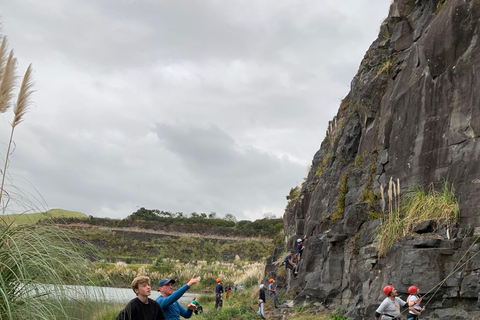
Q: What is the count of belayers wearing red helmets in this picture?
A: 2